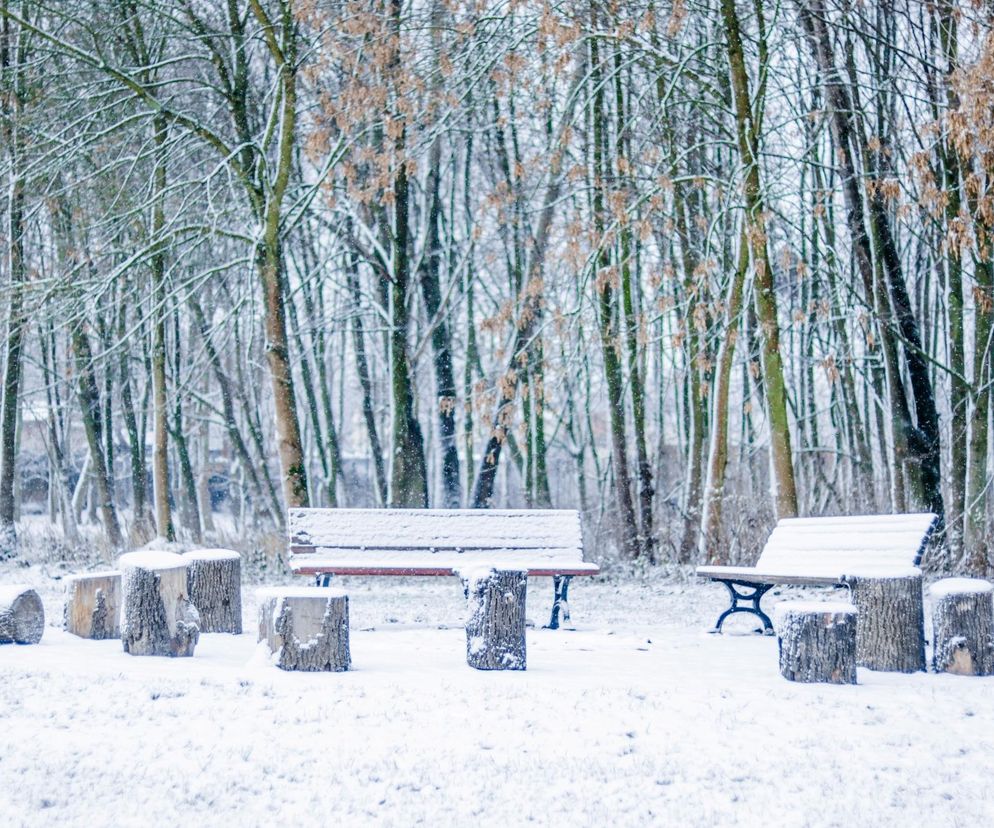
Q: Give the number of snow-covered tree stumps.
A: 9